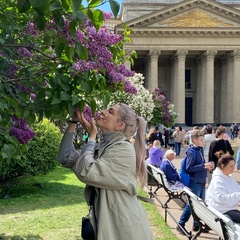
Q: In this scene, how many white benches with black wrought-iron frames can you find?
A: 2